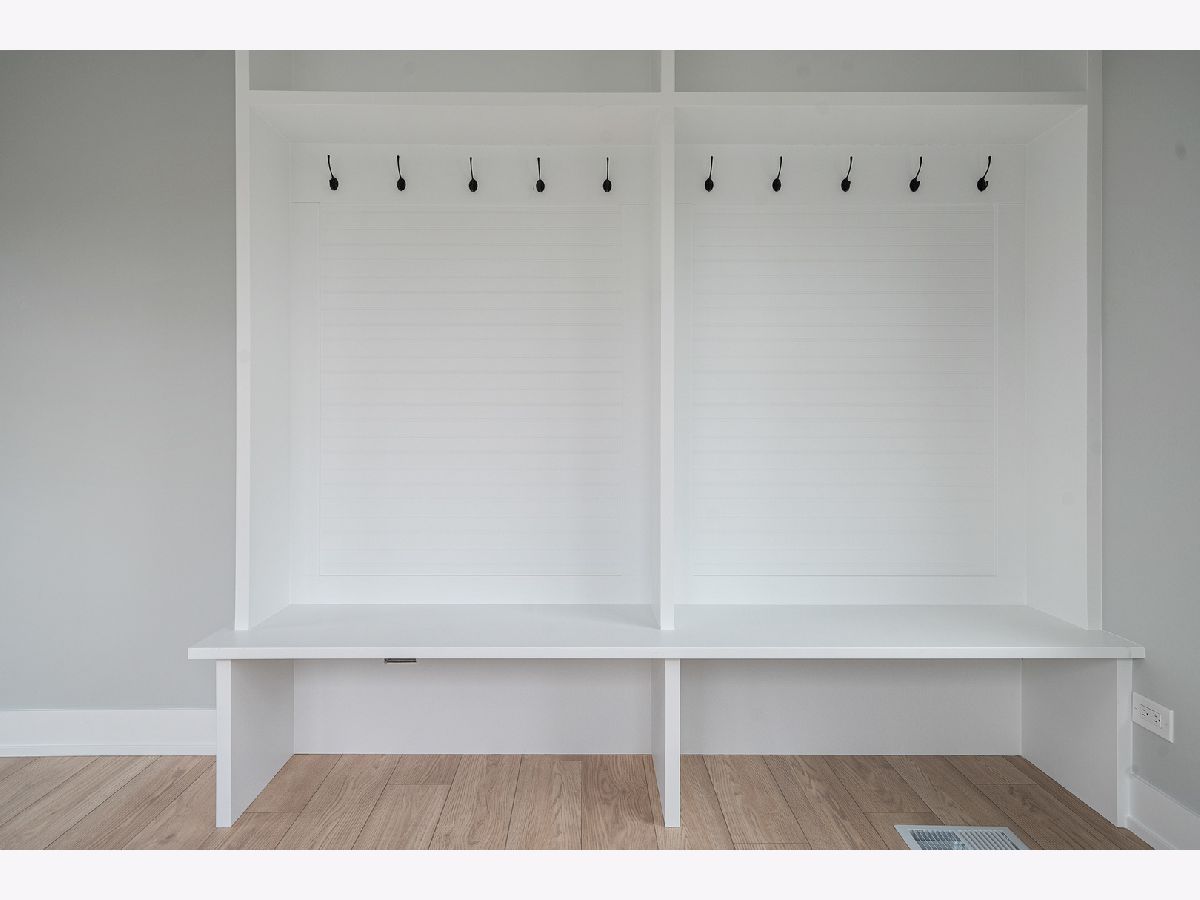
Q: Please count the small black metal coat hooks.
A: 10